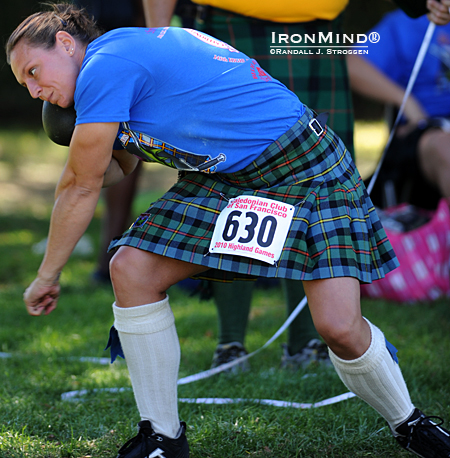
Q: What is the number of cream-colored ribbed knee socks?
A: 2